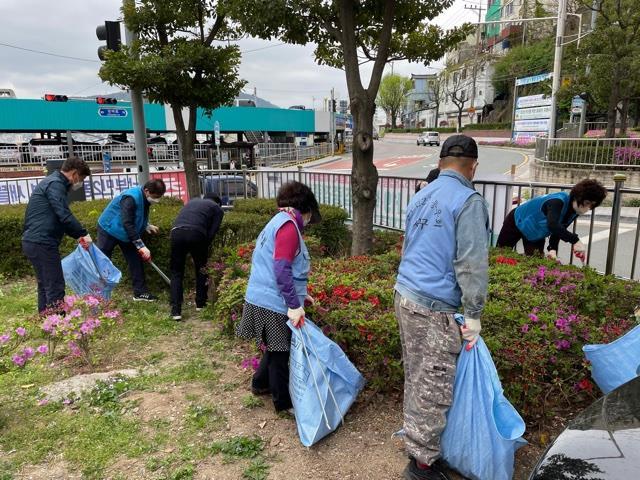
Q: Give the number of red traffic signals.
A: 2